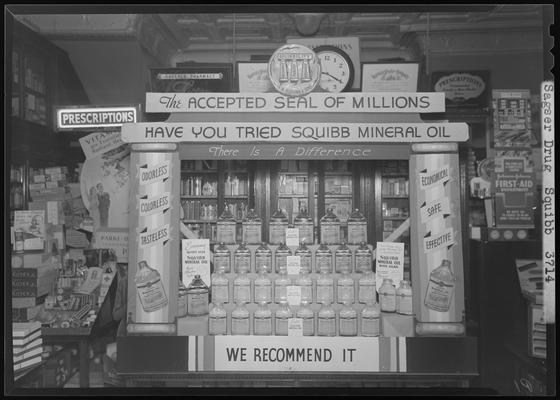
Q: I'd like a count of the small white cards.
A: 4